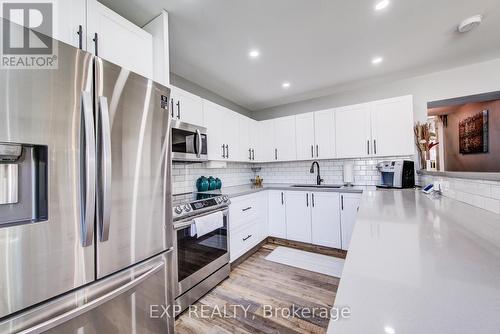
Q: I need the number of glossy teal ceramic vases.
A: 3